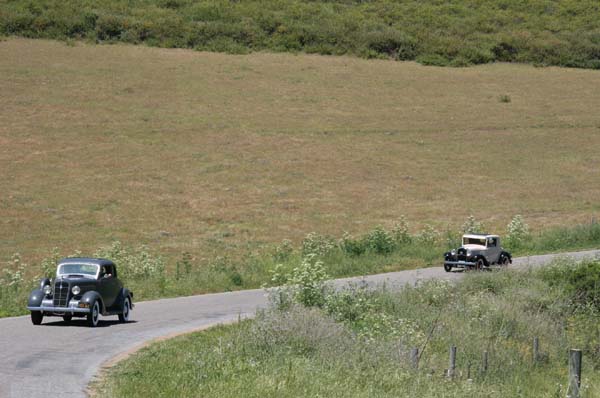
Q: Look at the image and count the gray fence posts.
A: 5